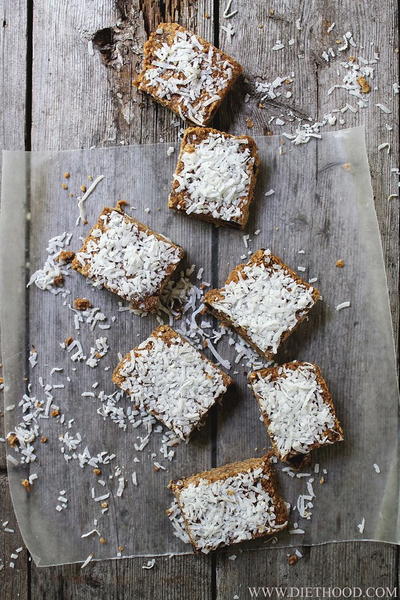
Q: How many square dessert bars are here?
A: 7